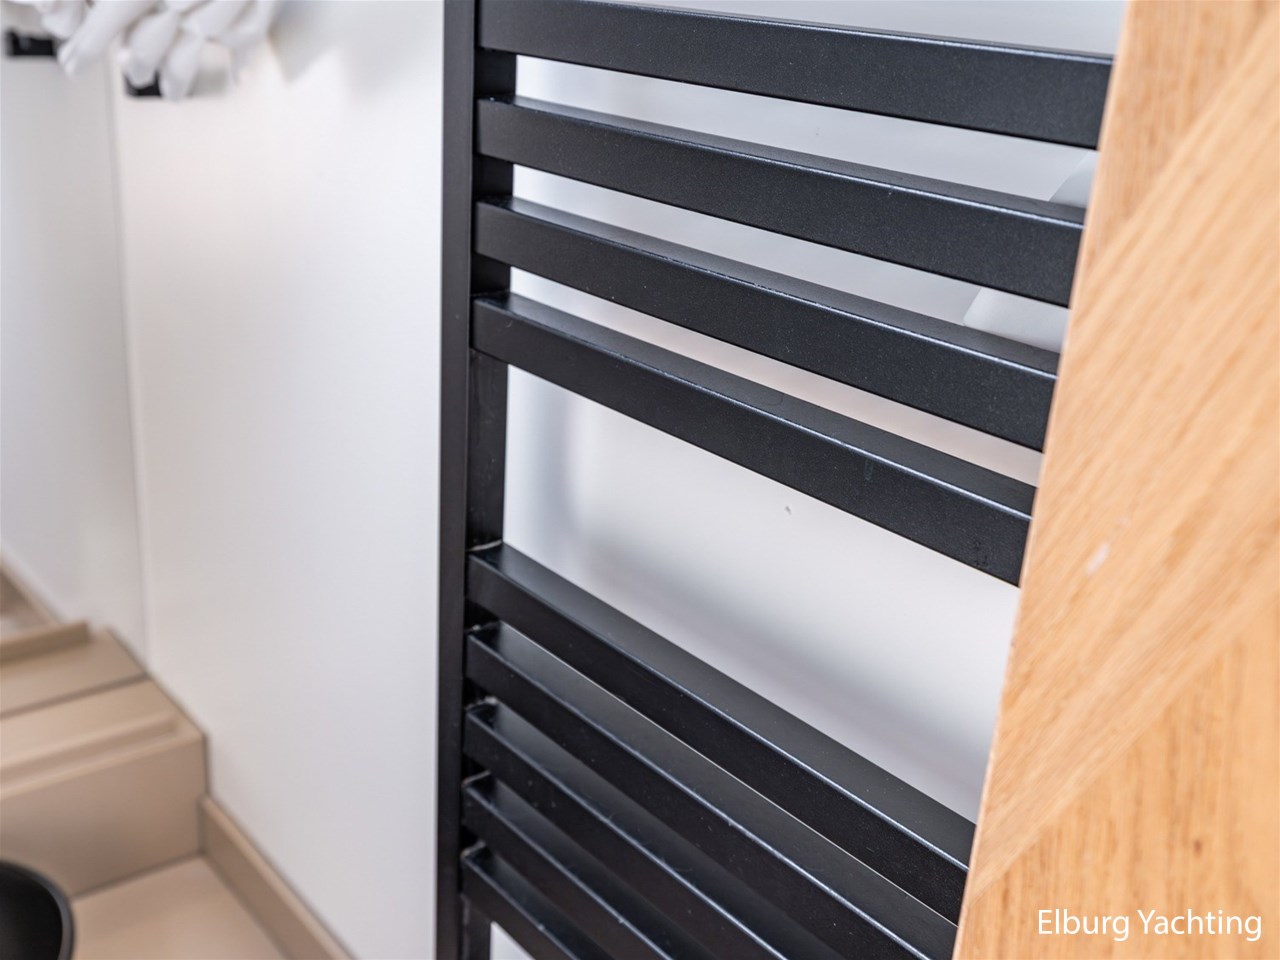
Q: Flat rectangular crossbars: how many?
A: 9